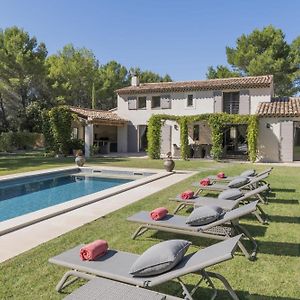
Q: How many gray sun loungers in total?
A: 5